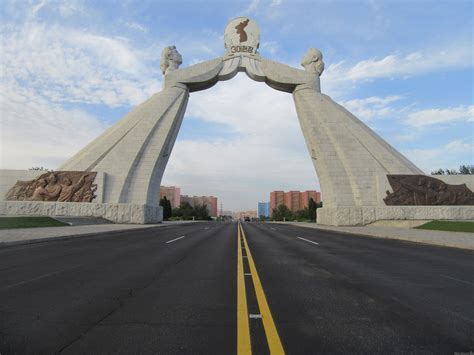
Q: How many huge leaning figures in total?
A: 2